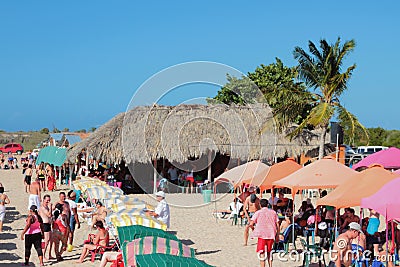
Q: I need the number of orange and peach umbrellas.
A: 4